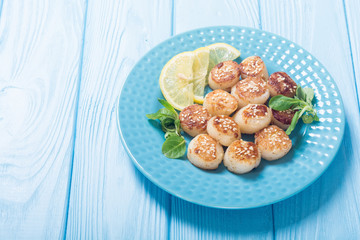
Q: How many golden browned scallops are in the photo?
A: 12